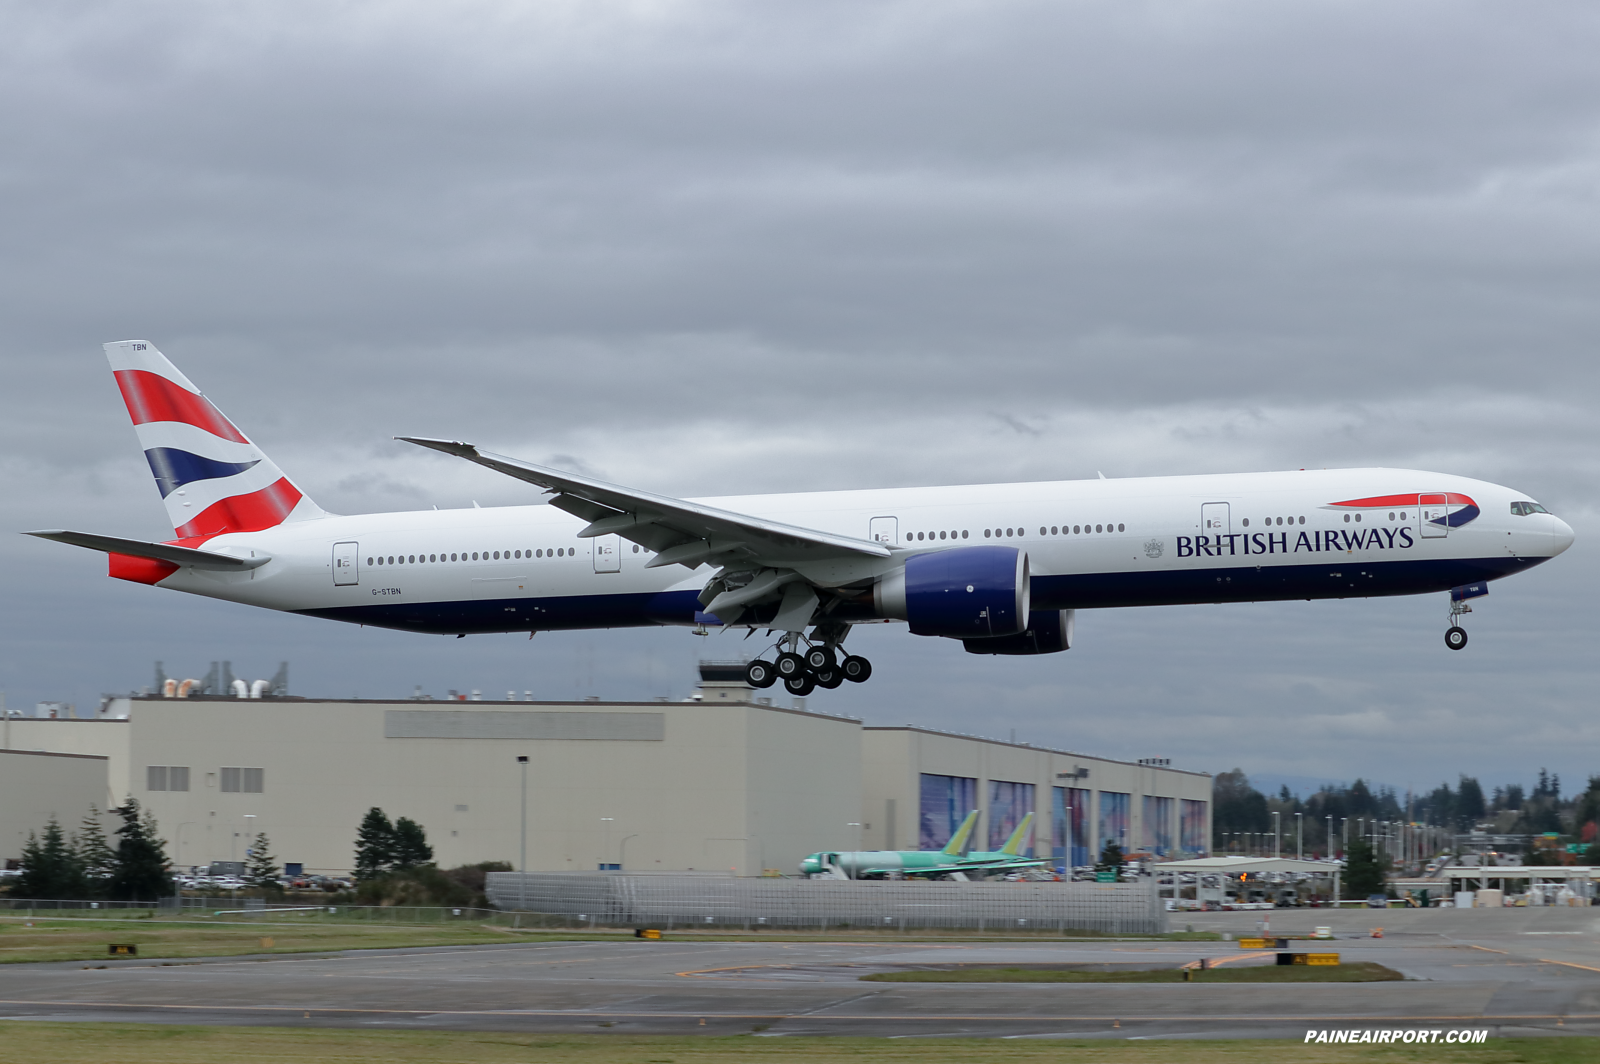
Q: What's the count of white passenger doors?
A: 5